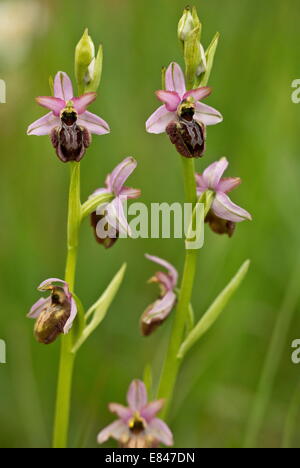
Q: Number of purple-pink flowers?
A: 7